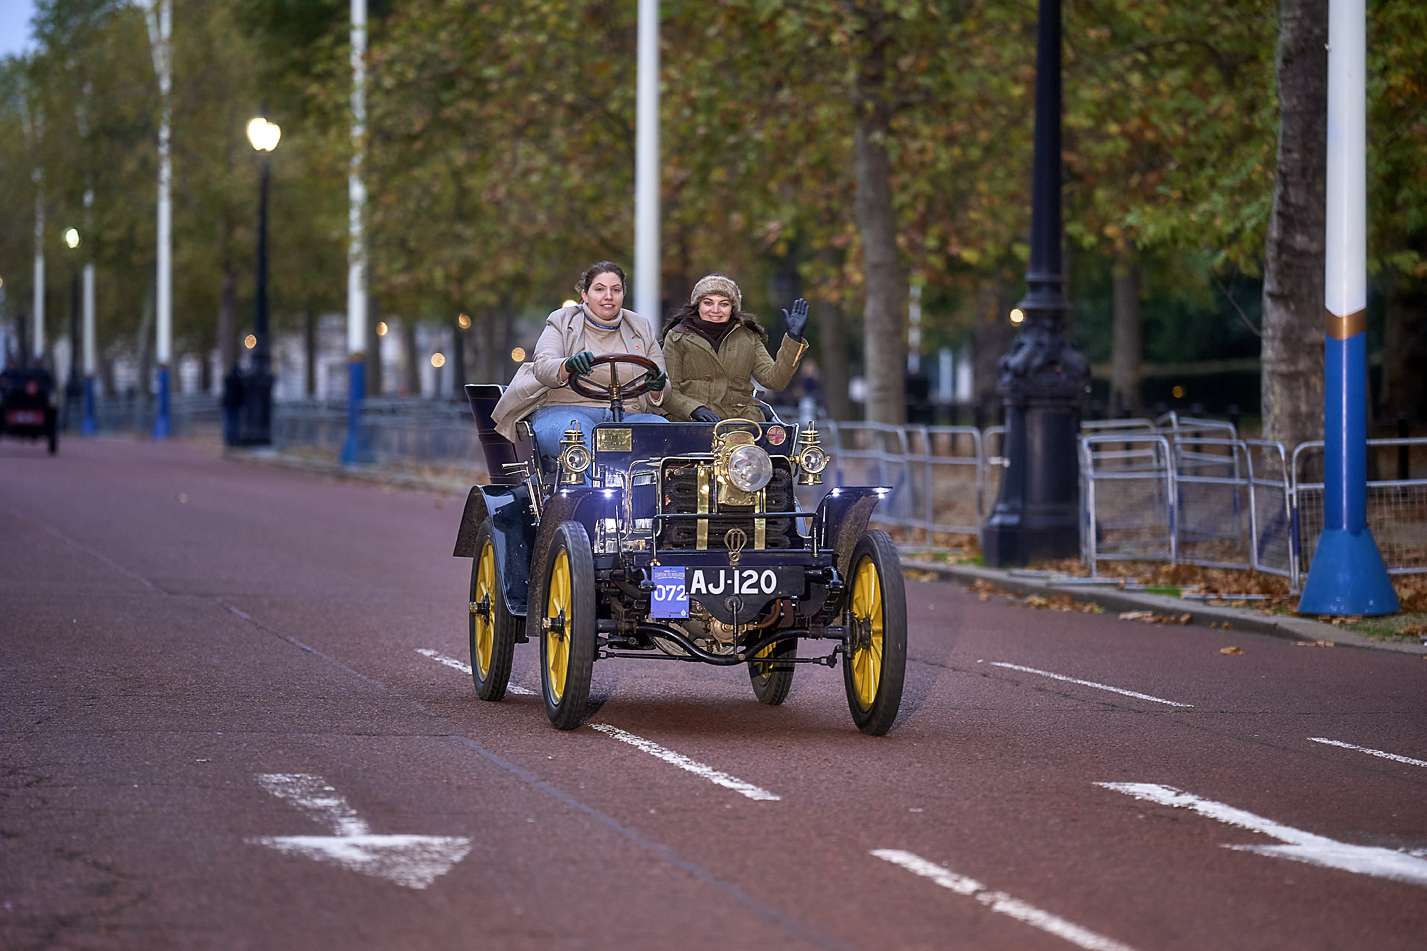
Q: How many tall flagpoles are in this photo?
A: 6